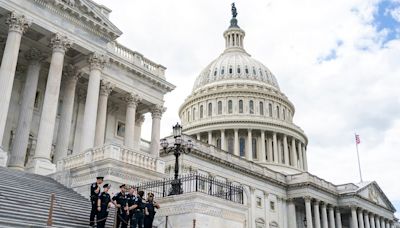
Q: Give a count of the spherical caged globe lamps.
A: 3